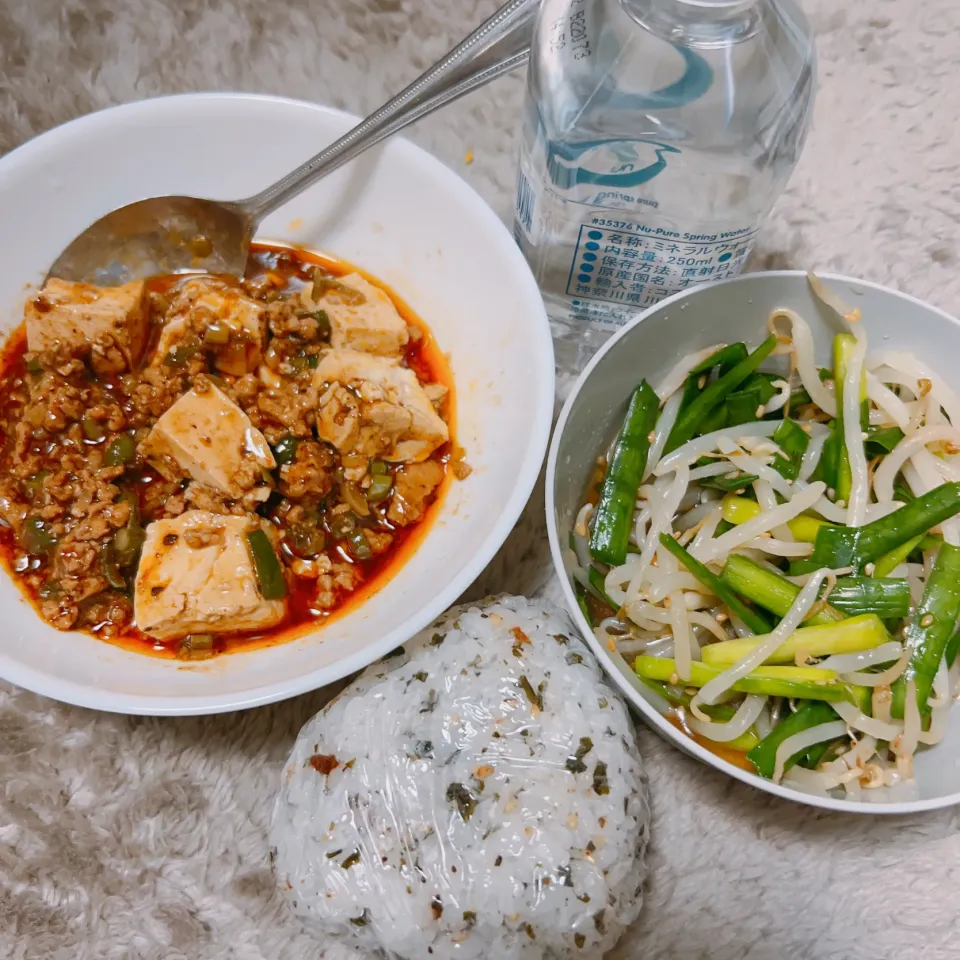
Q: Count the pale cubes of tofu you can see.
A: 6